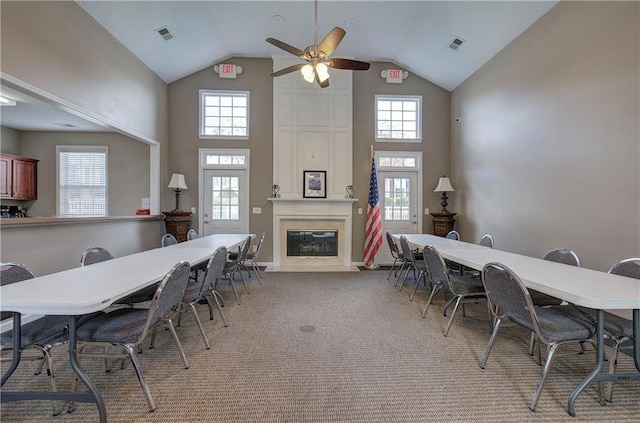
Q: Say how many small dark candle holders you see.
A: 2